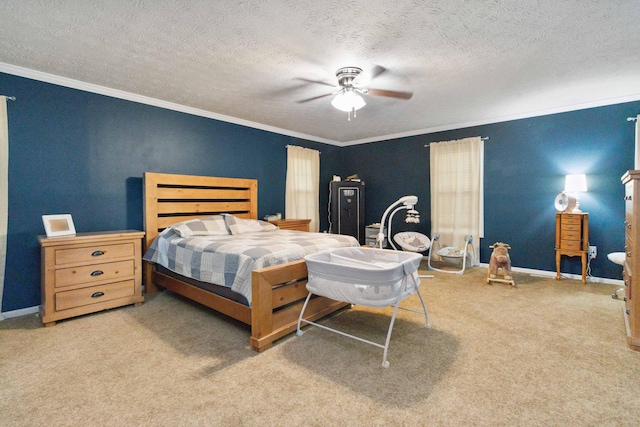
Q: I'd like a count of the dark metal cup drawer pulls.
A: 3